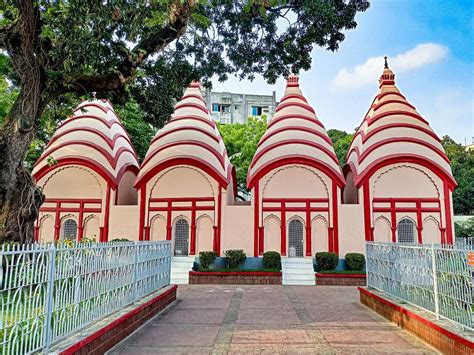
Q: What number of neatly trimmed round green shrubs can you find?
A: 5